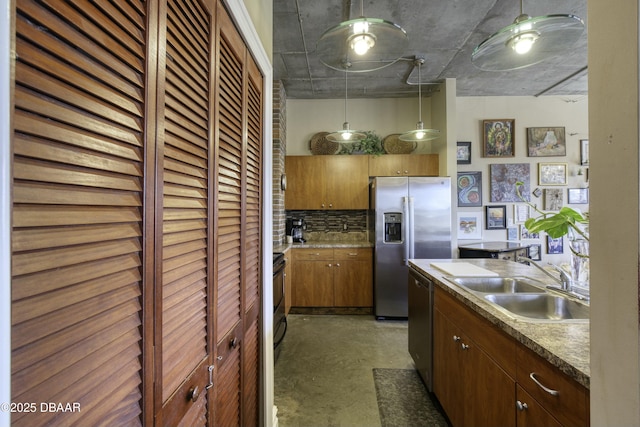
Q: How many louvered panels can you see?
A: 4